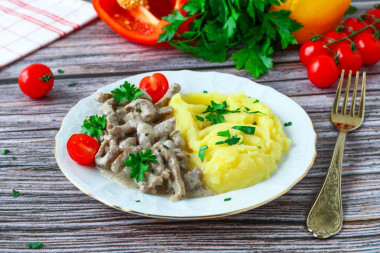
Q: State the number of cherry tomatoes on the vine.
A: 7